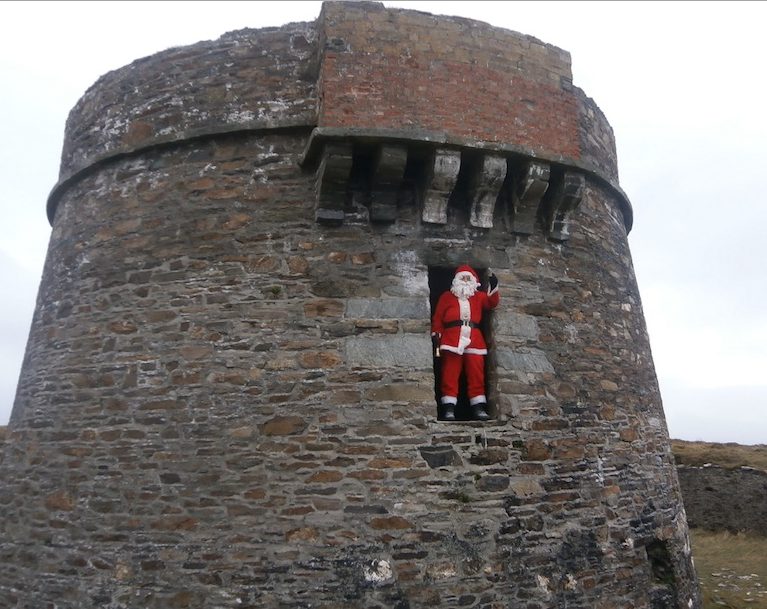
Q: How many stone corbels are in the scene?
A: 6